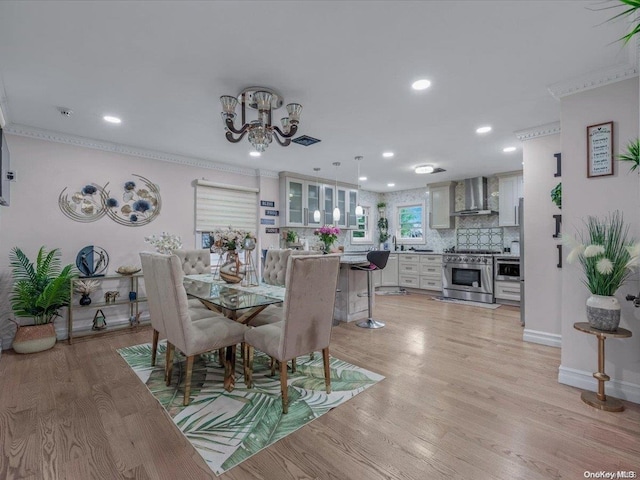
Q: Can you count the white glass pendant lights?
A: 3